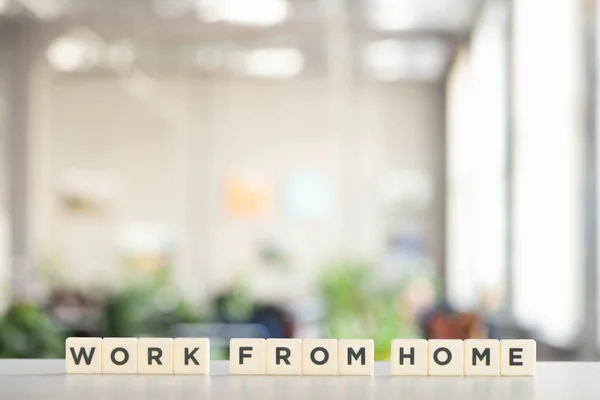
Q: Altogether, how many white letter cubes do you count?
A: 12